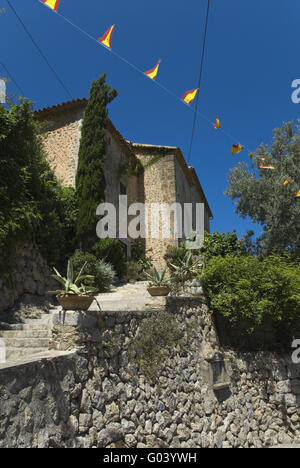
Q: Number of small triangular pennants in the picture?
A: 9